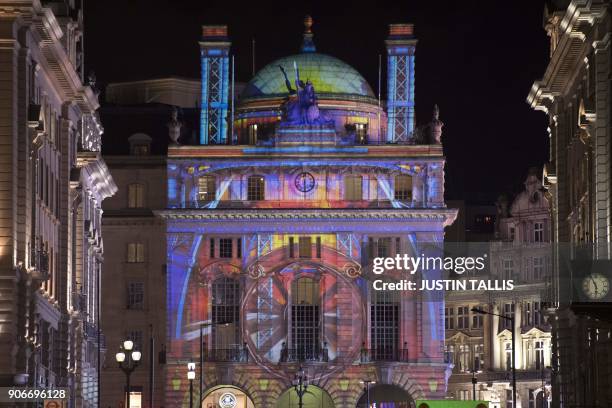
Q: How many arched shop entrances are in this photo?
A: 3